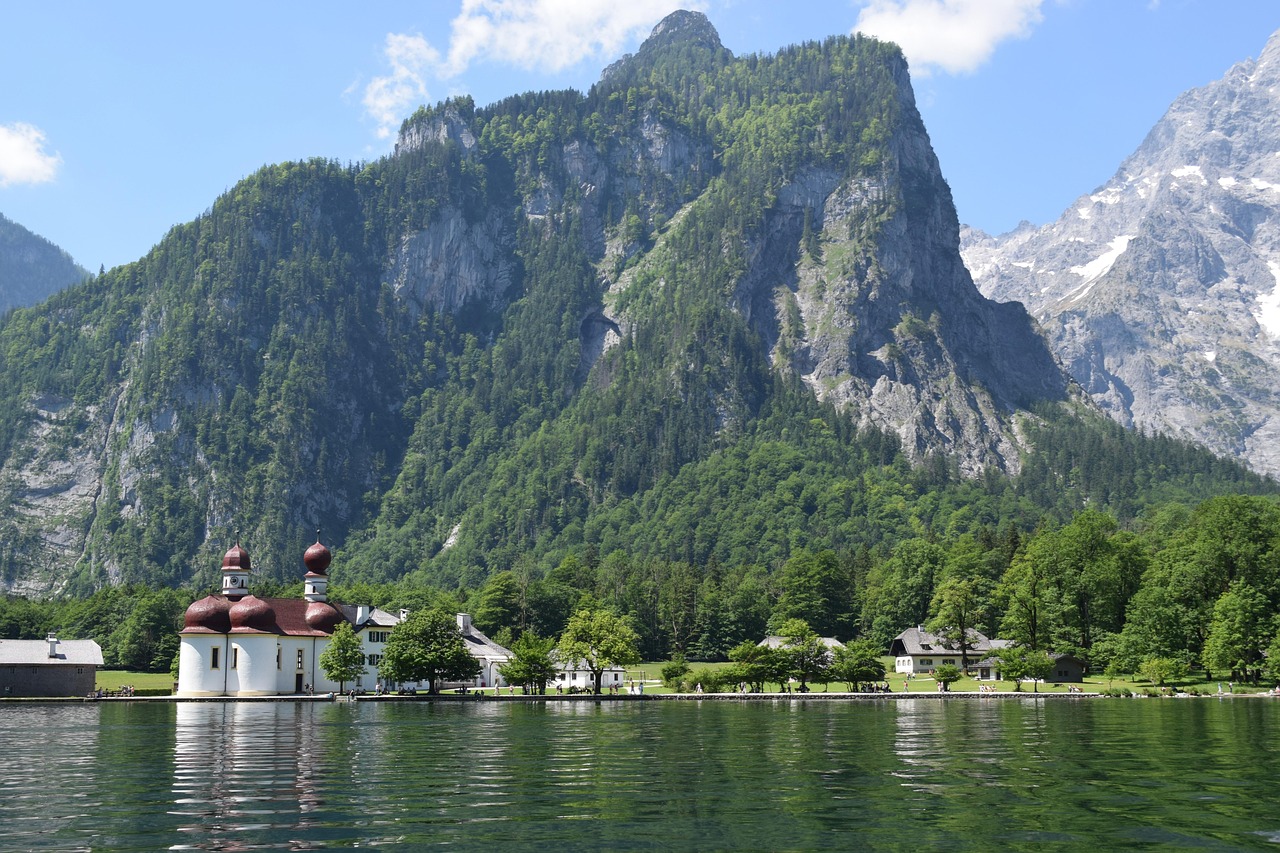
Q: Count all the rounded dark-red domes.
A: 5